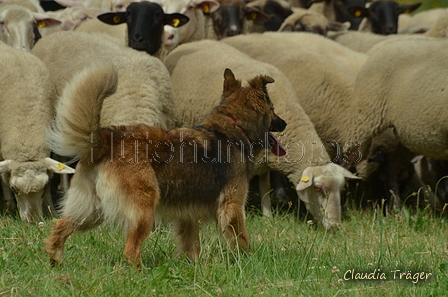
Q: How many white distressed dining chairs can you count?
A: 0